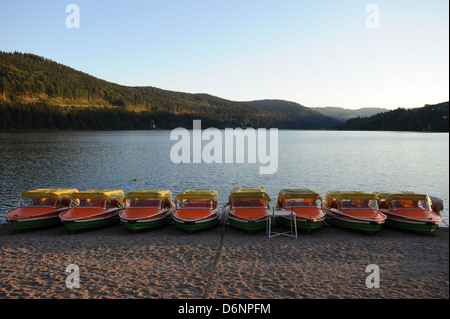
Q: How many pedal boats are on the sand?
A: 8